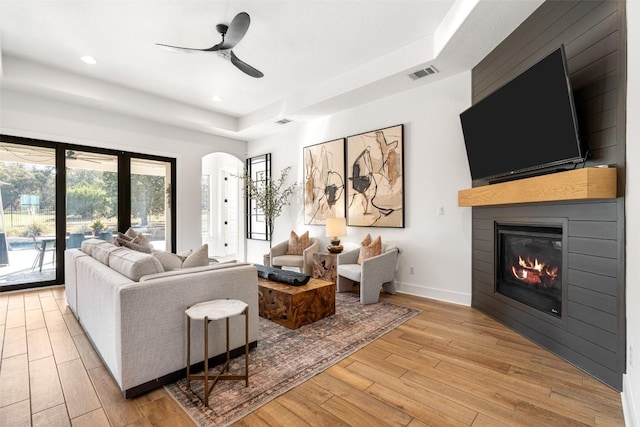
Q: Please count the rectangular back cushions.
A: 3